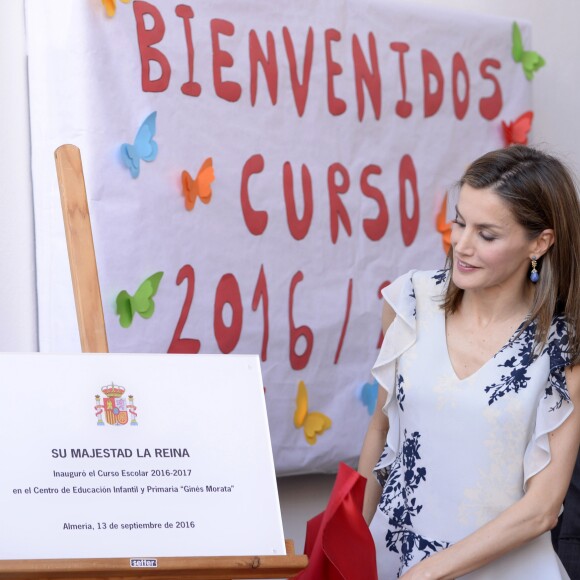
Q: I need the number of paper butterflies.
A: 9